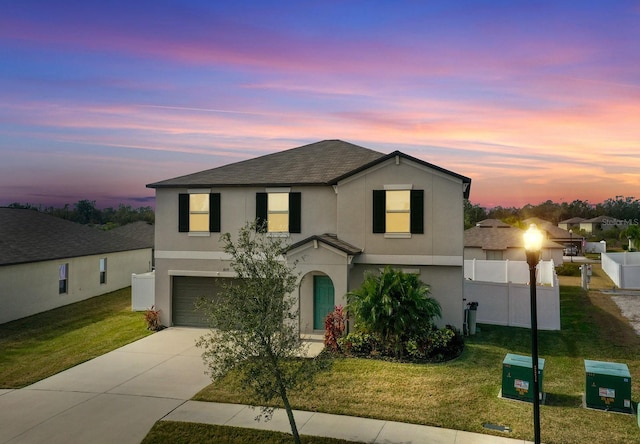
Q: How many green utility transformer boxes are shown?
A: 2